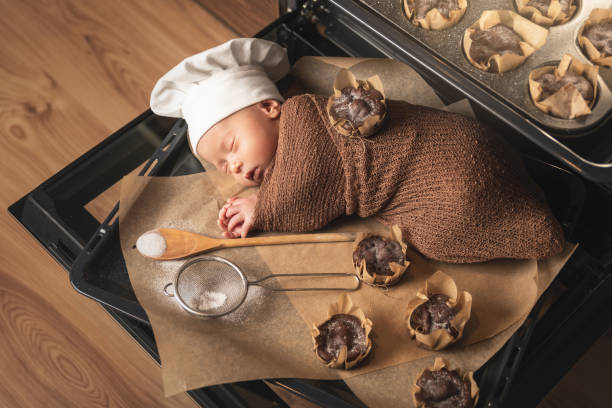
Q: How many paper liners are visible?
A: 10